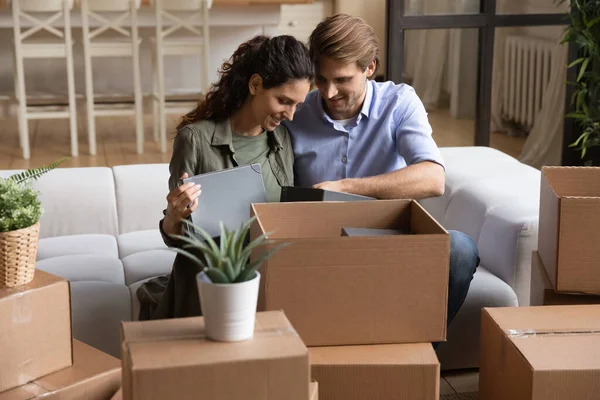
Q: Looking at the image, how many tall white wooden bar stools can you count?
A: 3